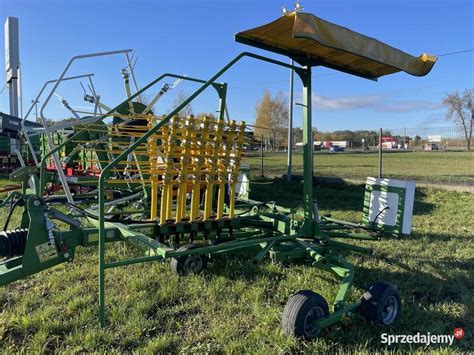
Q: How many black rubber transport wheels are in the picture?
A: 3